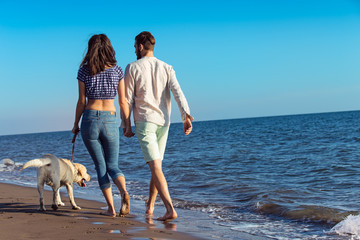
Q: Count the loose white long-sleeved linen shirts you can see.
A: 1